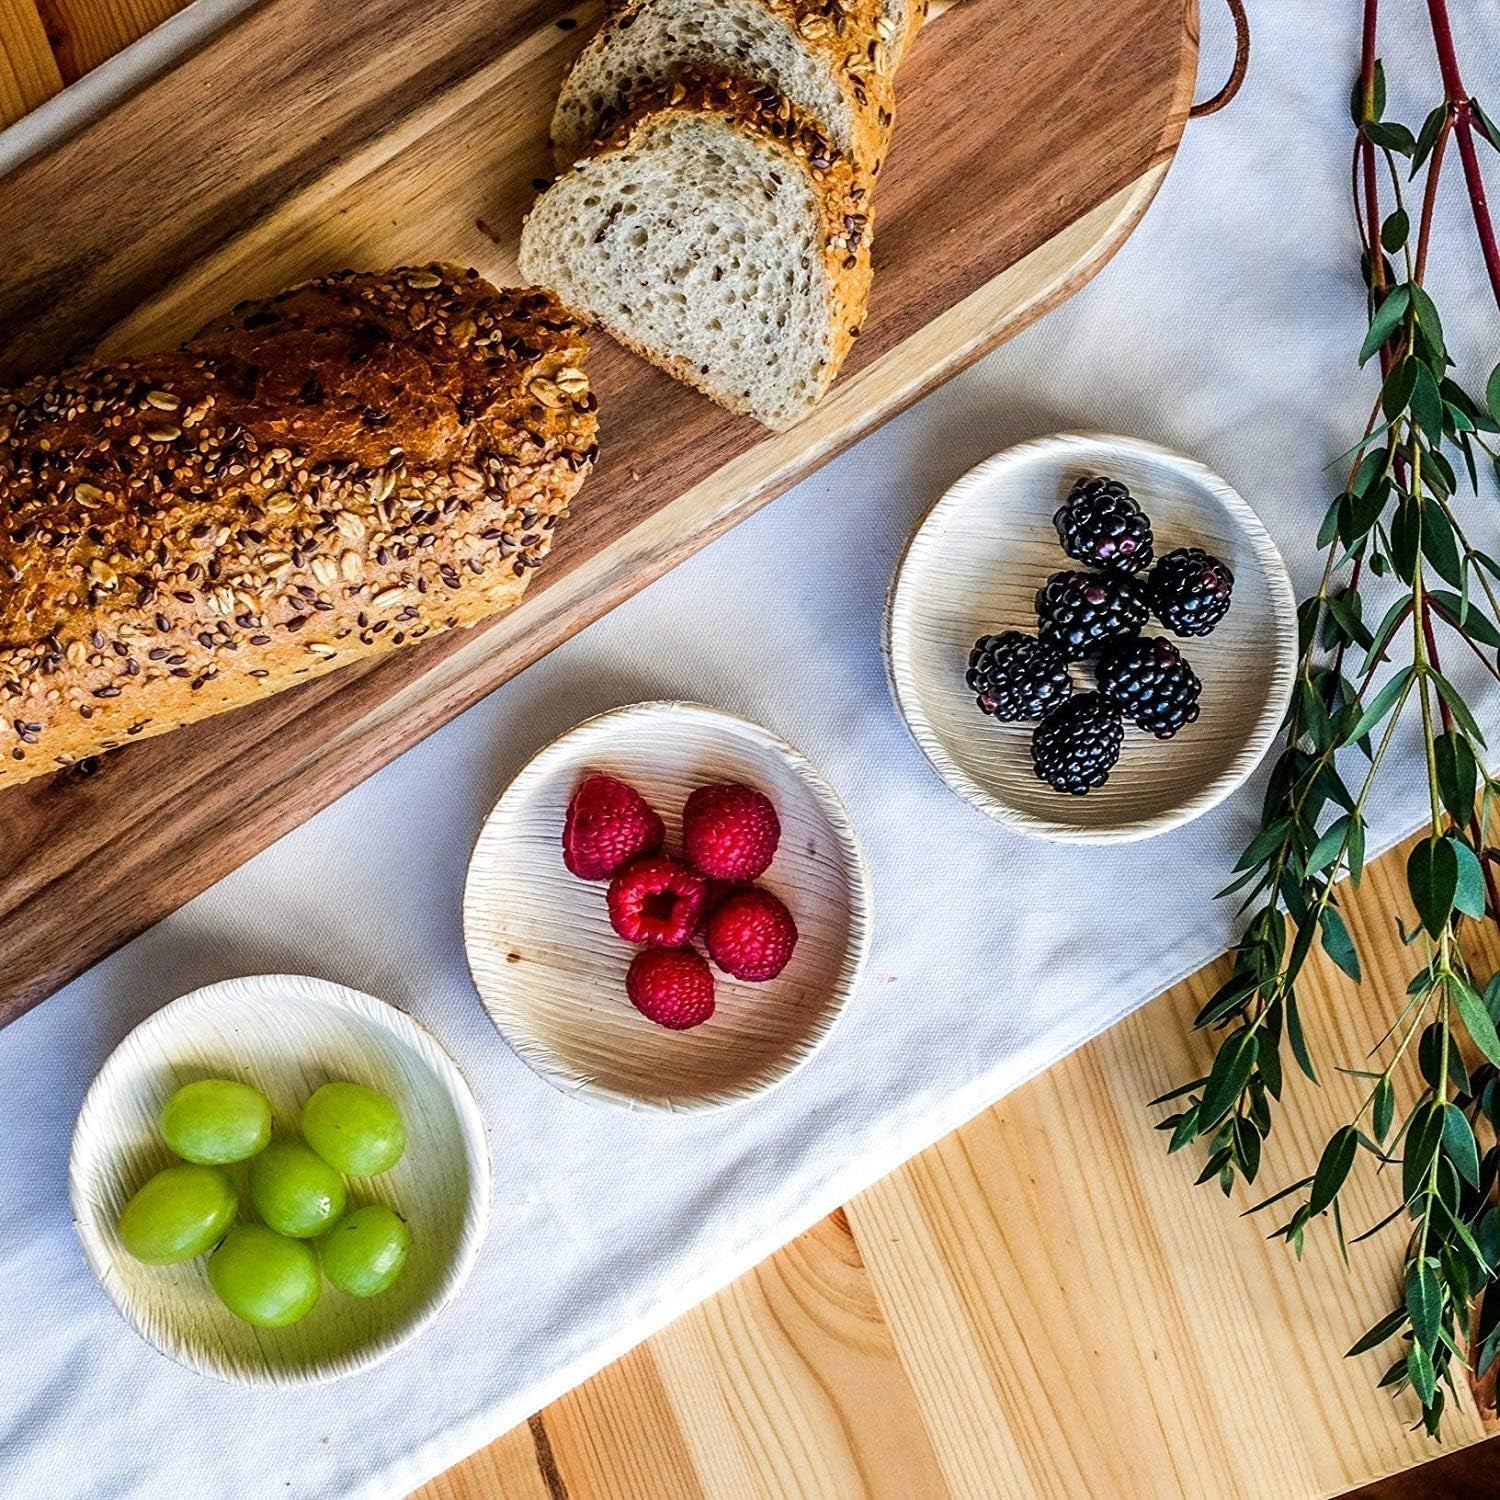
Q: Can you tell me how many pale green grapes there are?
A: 6